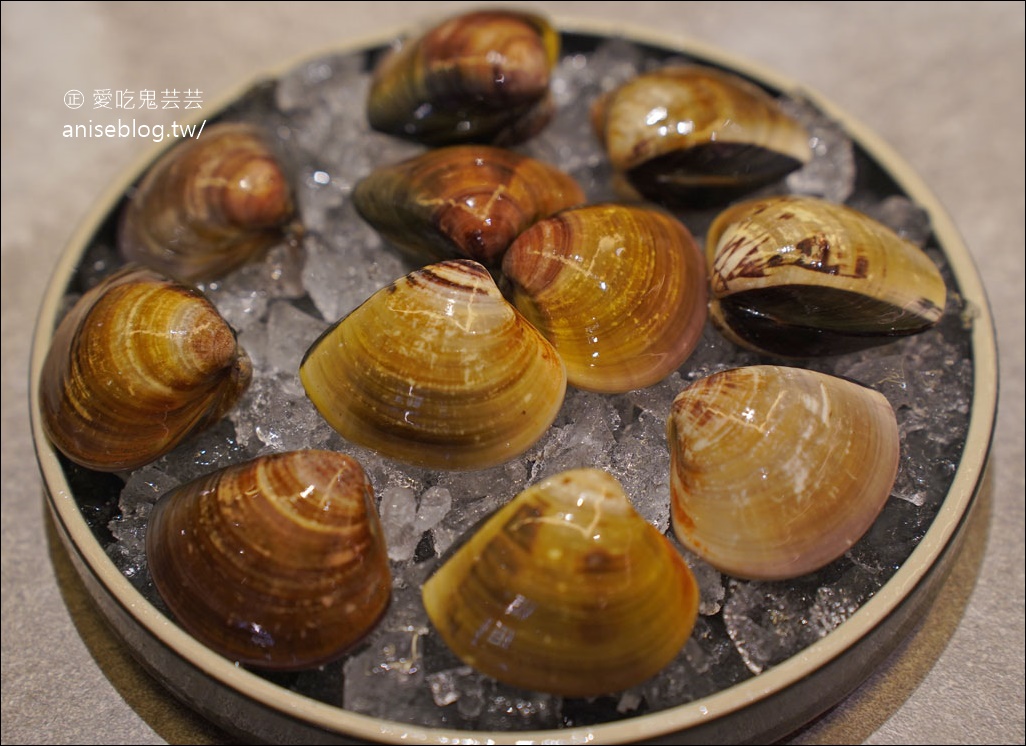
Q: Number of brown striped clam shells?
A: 11